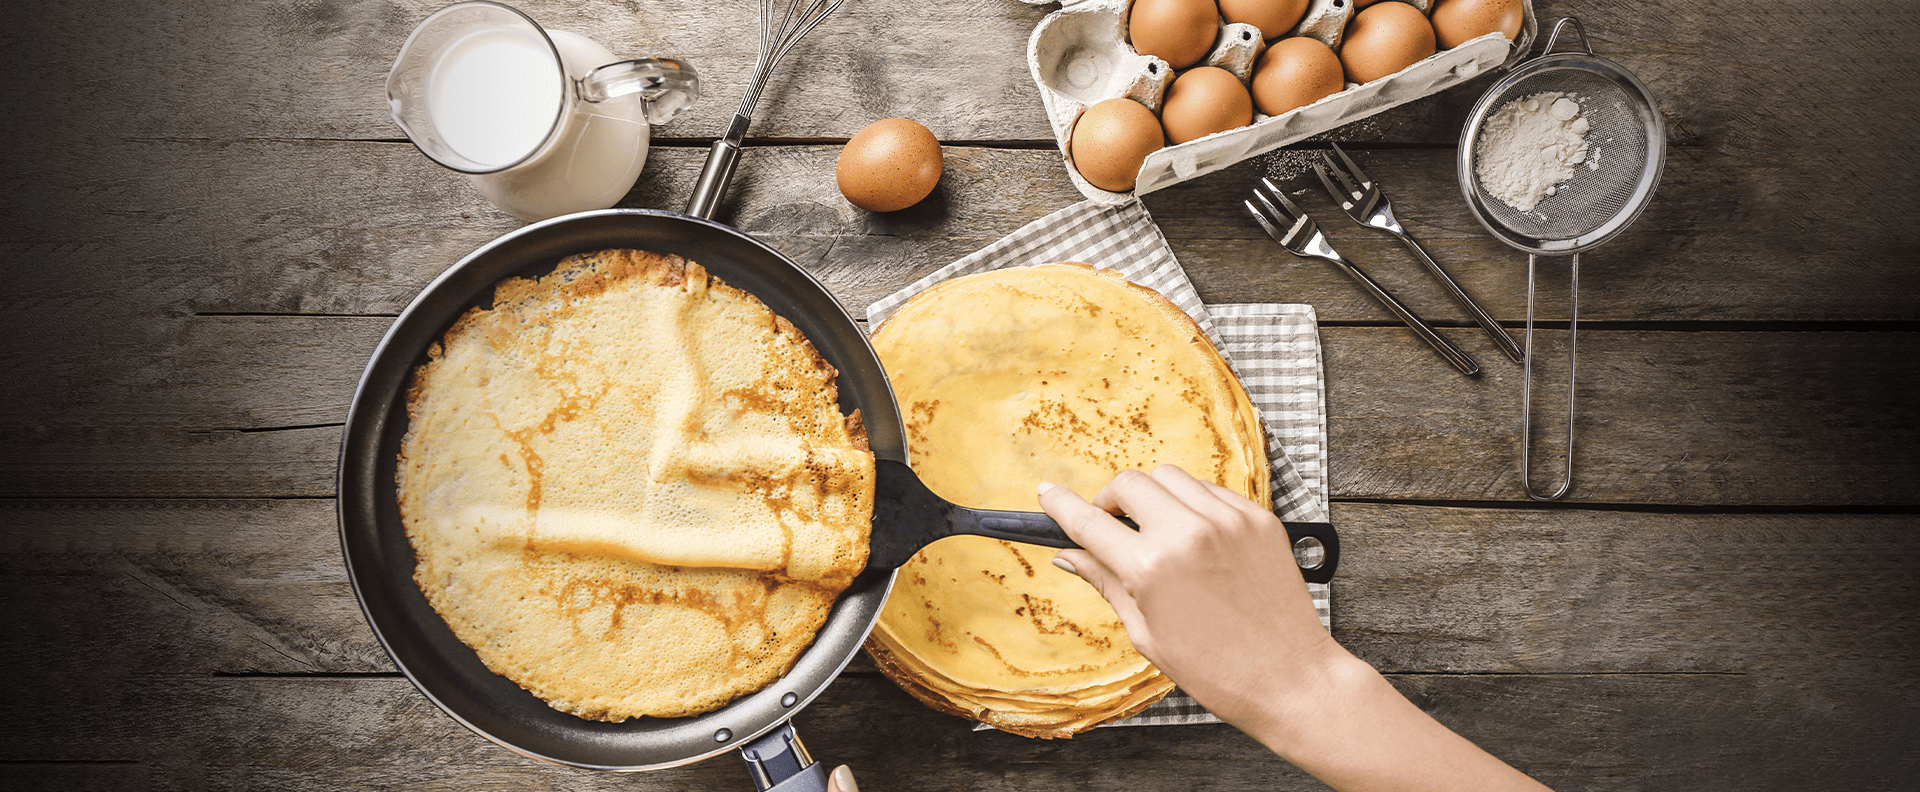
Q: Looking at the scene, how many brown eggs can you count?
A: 9